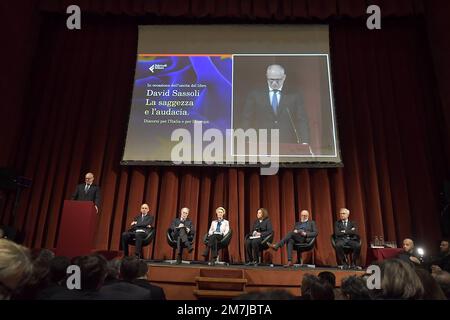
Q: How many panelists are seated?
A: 6